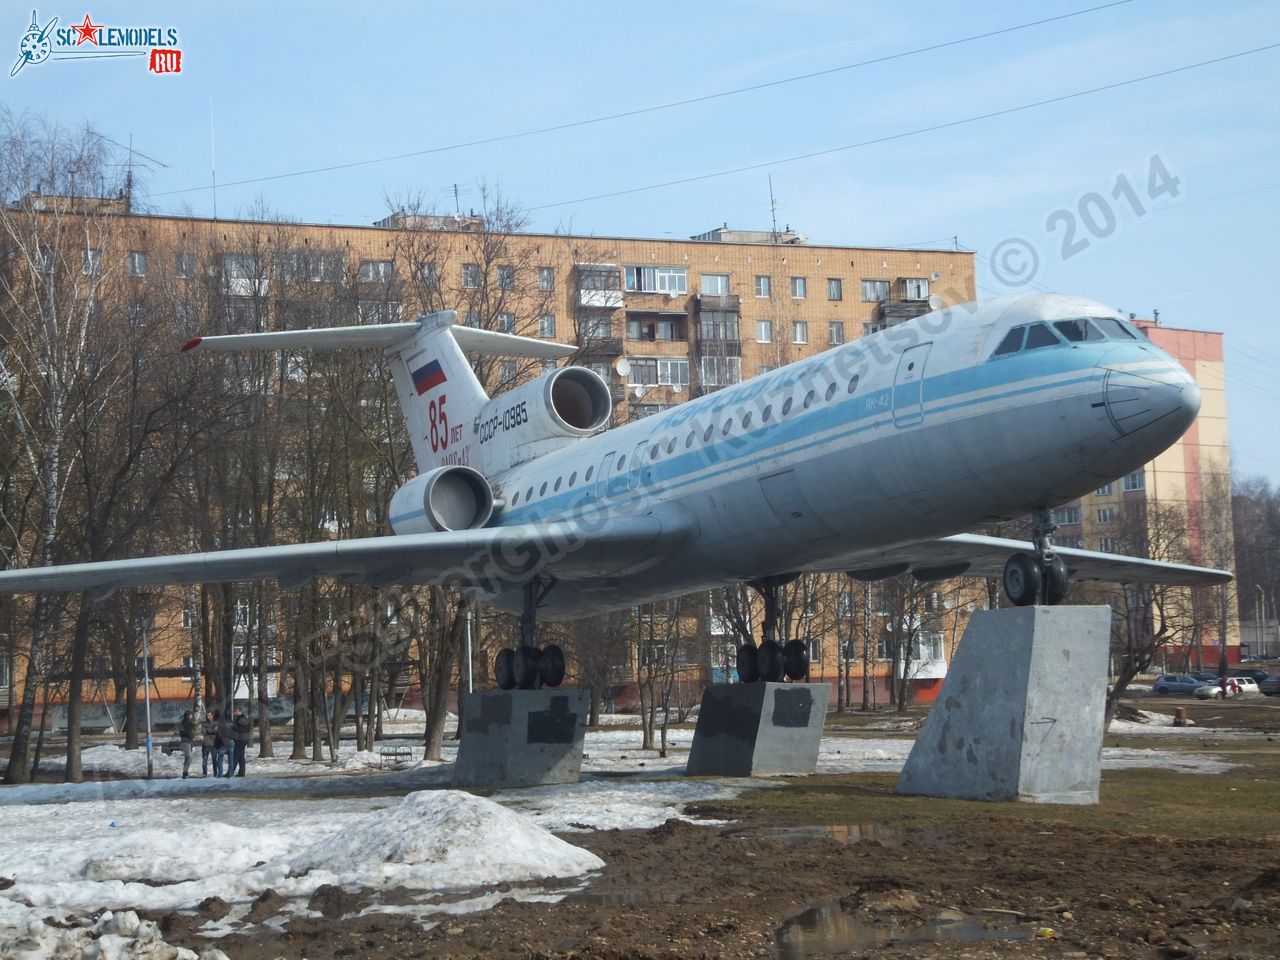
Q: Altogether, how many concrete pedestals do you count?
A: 3